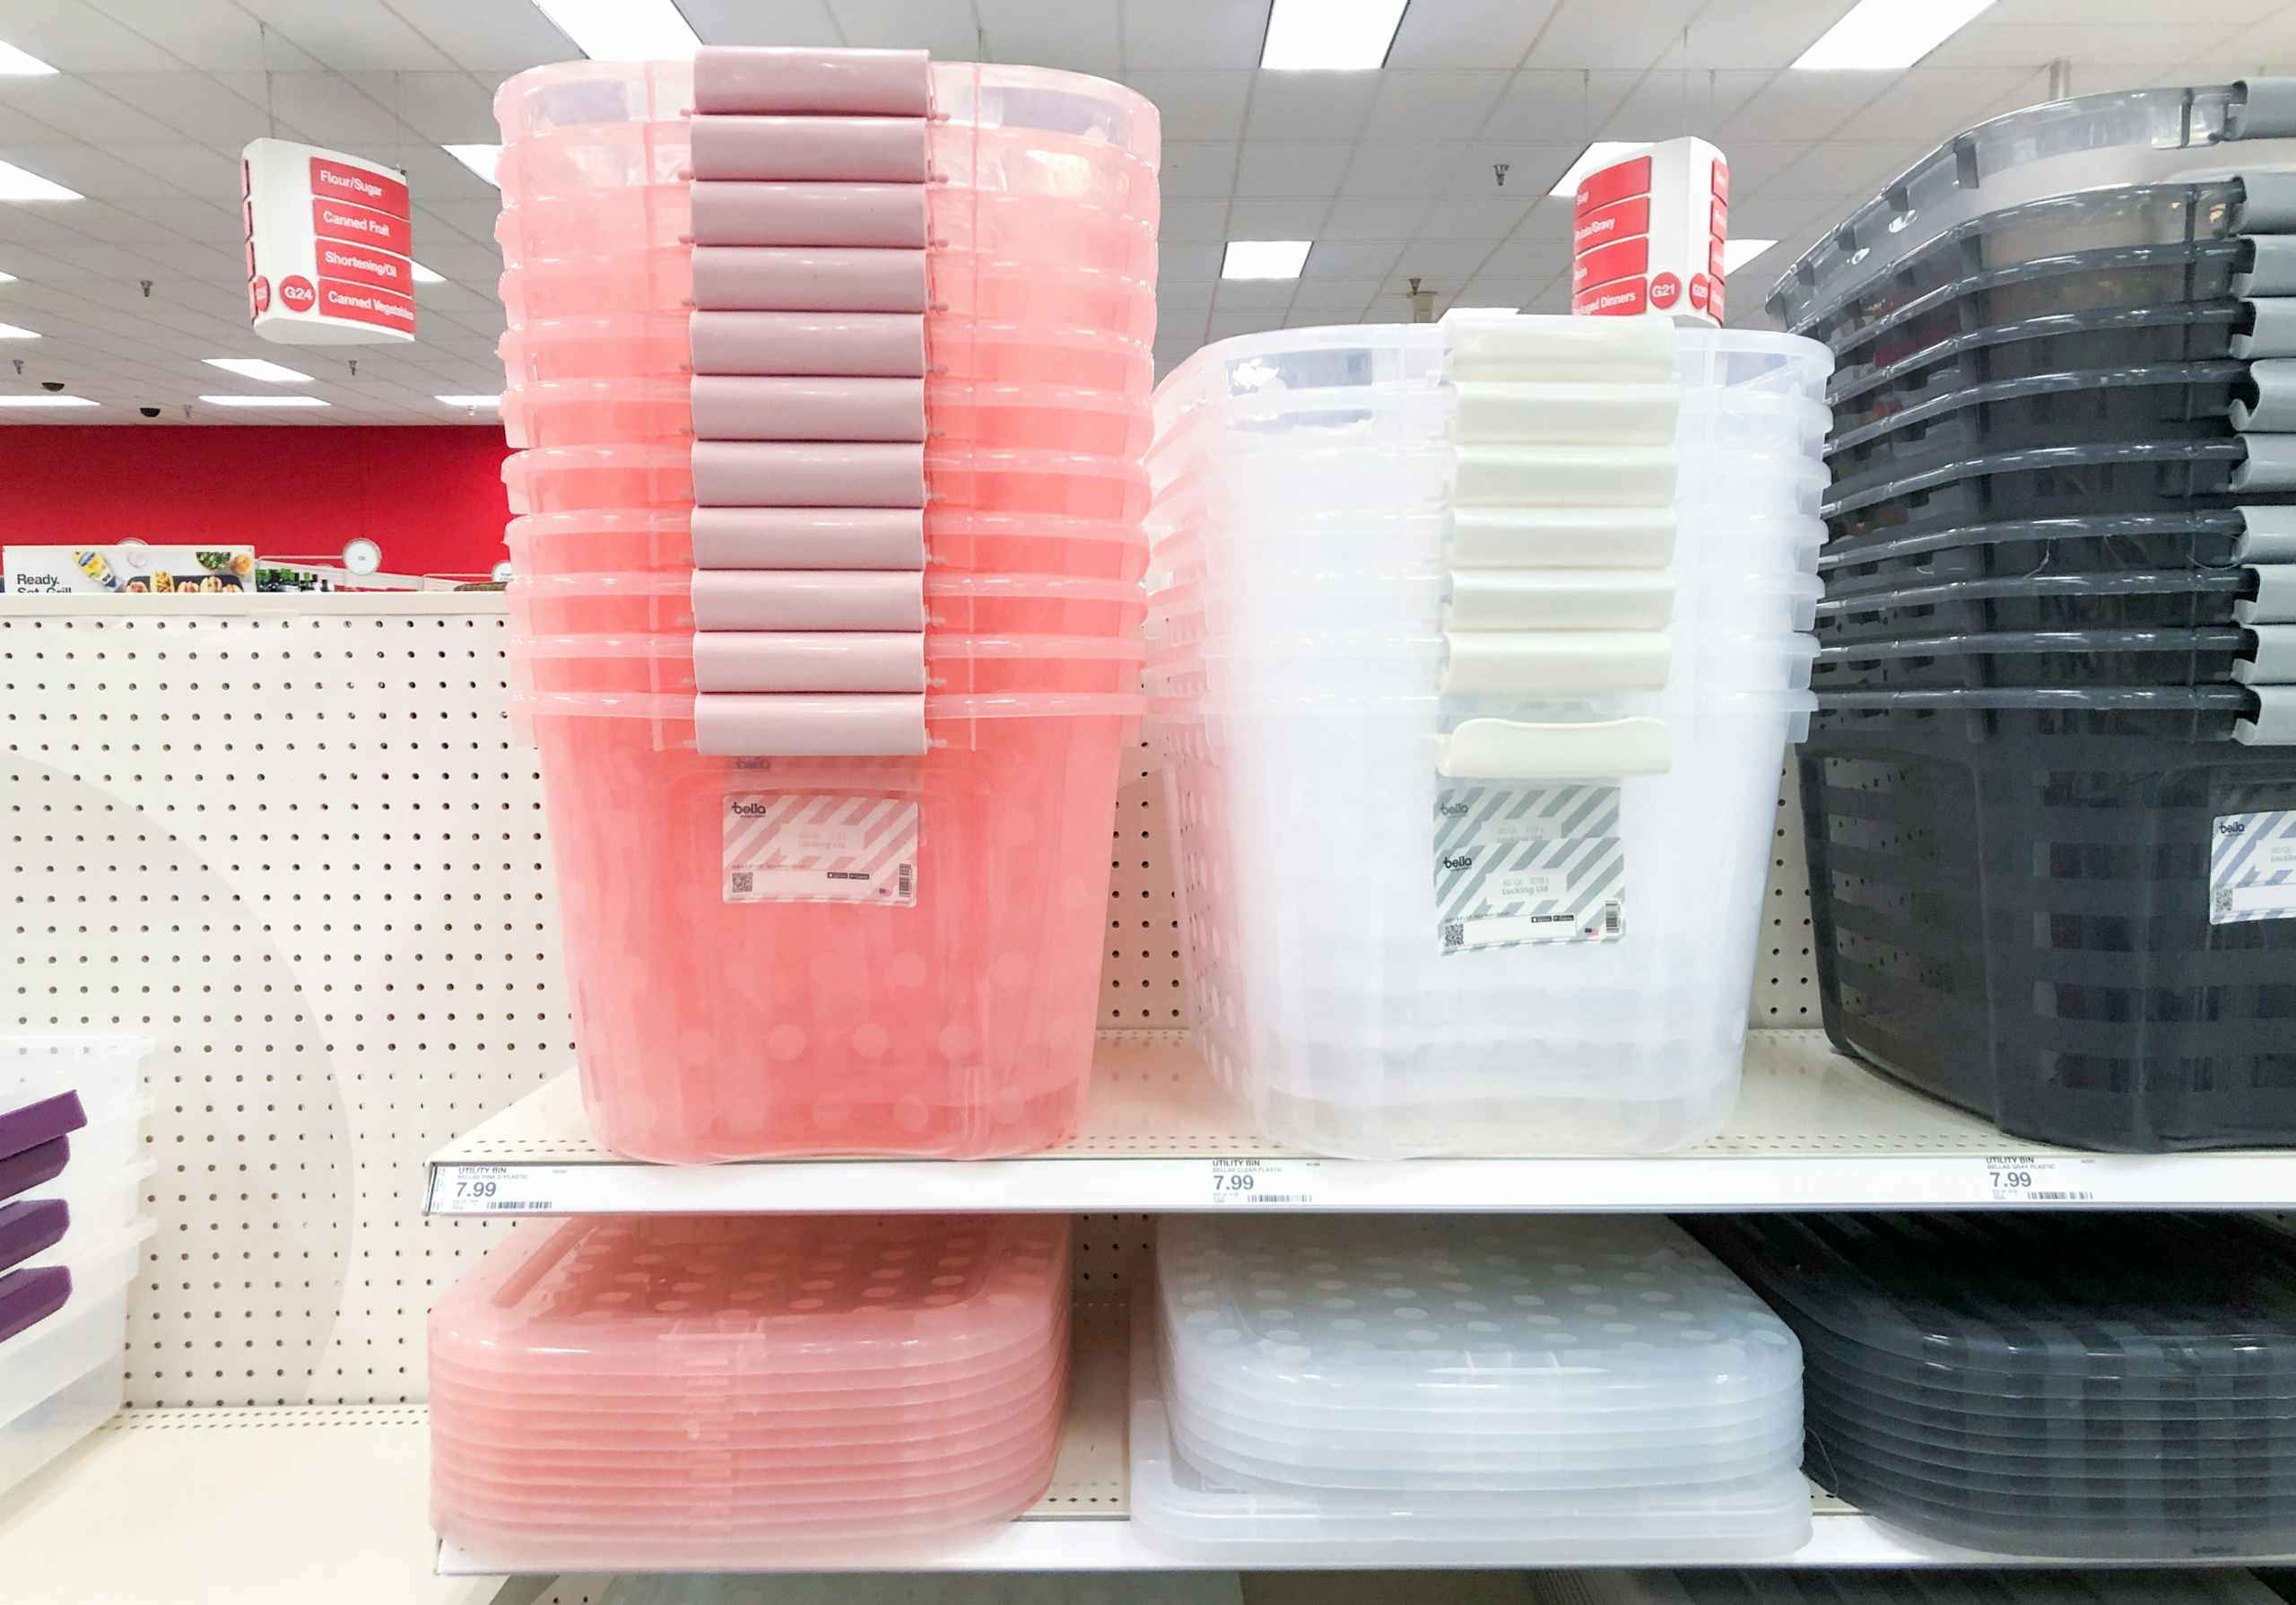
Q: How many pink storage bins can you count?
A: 11